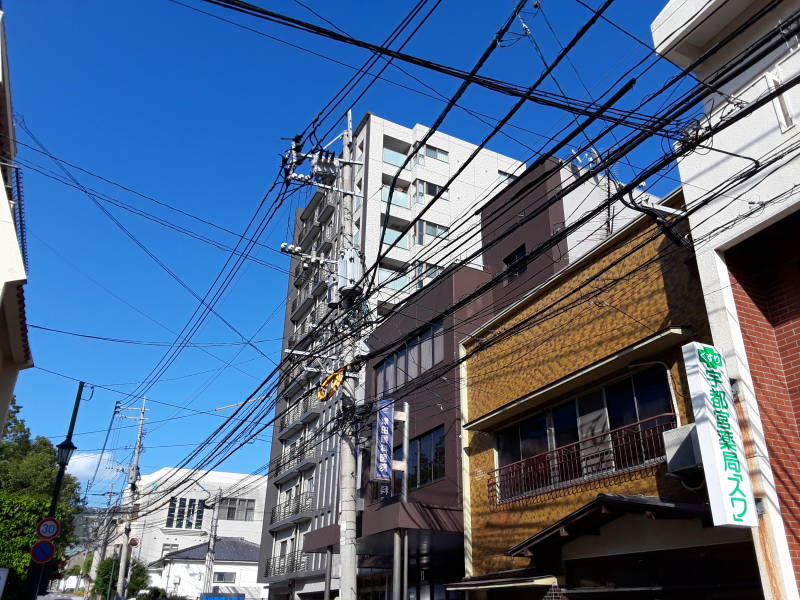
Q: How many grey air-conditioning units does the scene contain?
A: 1